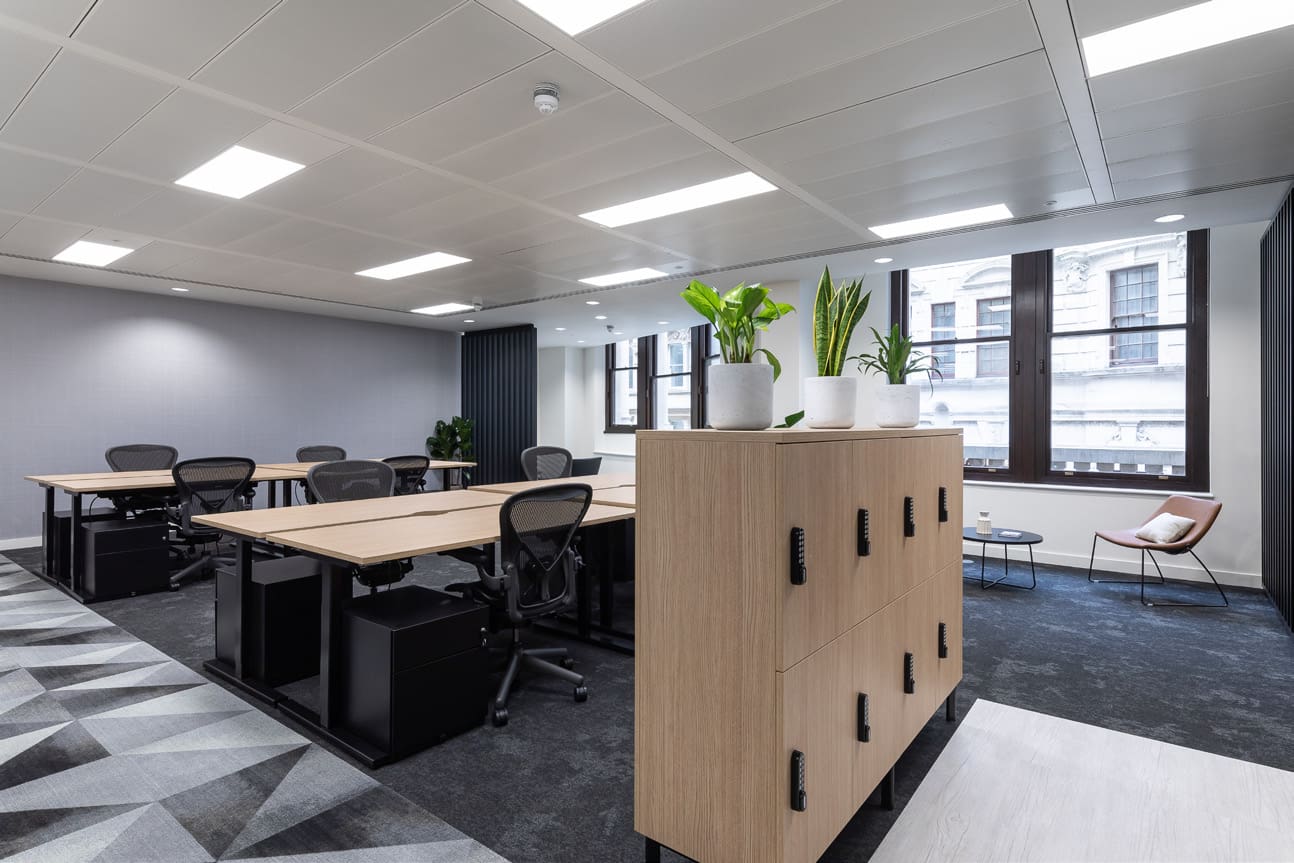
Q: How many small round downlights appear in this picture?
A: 10